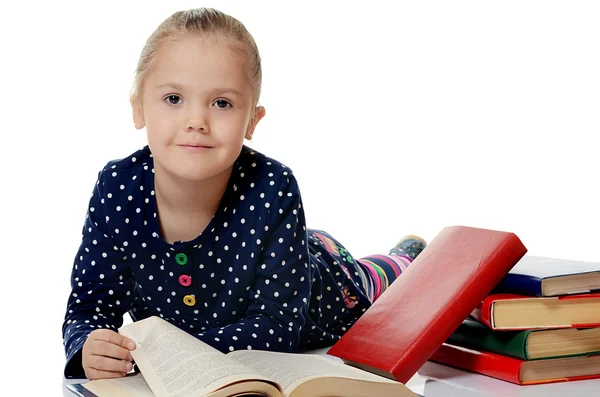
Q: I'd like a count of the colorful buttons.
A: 3